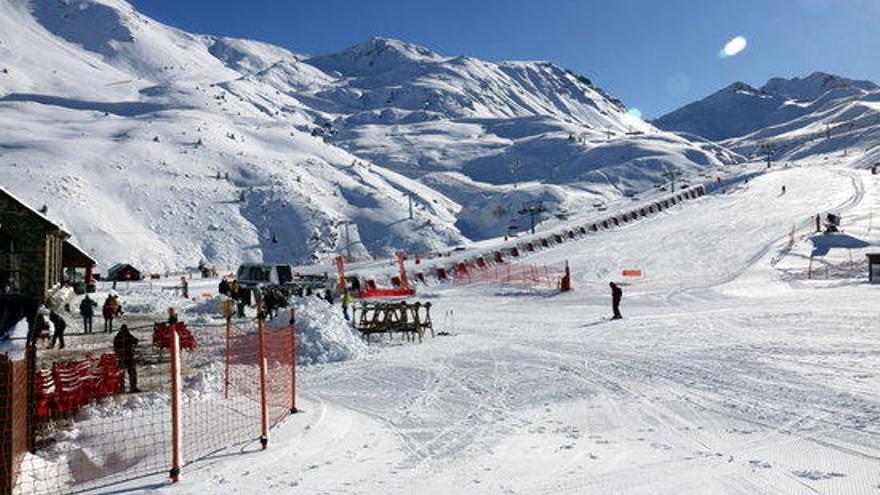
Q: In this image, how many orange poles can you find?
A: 4